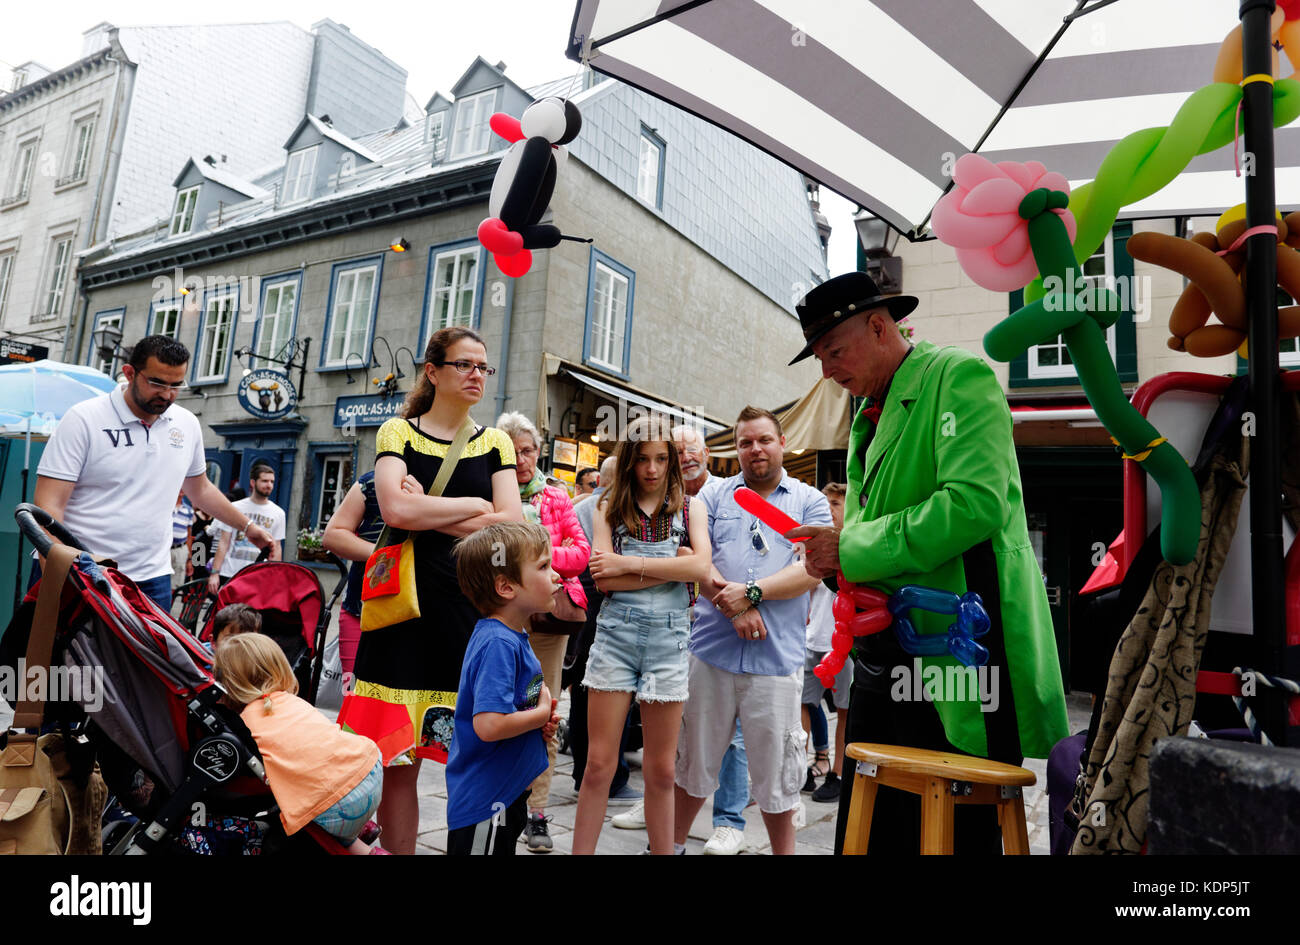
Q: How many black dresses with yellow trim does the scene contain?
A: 1